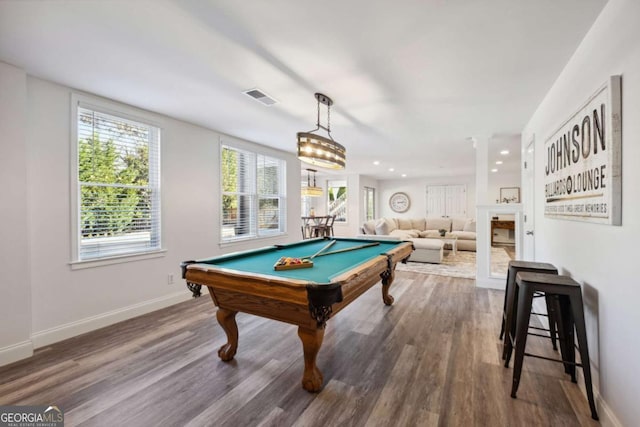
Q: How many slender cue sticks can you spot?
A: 2